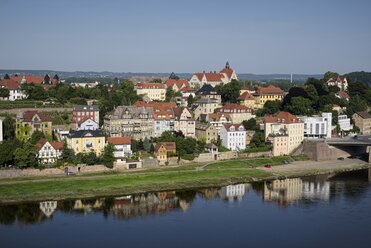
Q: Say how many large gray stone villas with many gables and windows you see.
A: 1